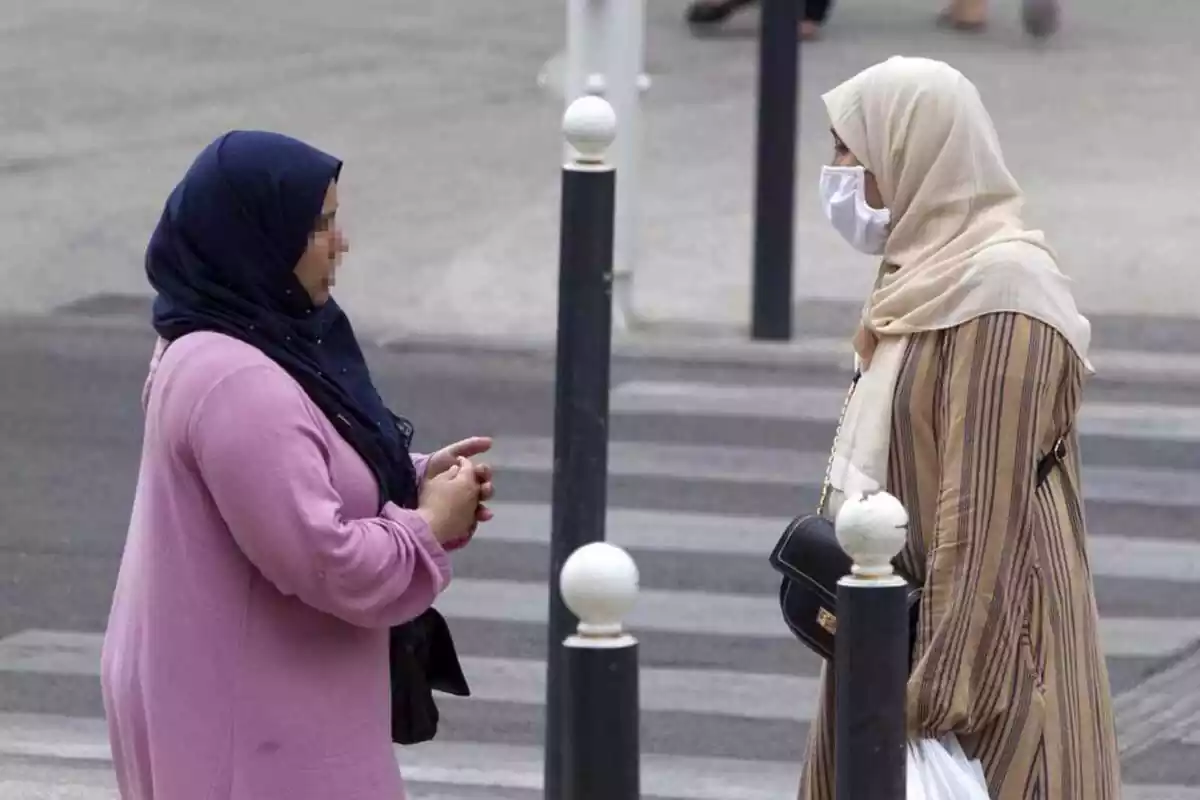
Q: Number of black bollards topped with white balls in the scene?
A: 3